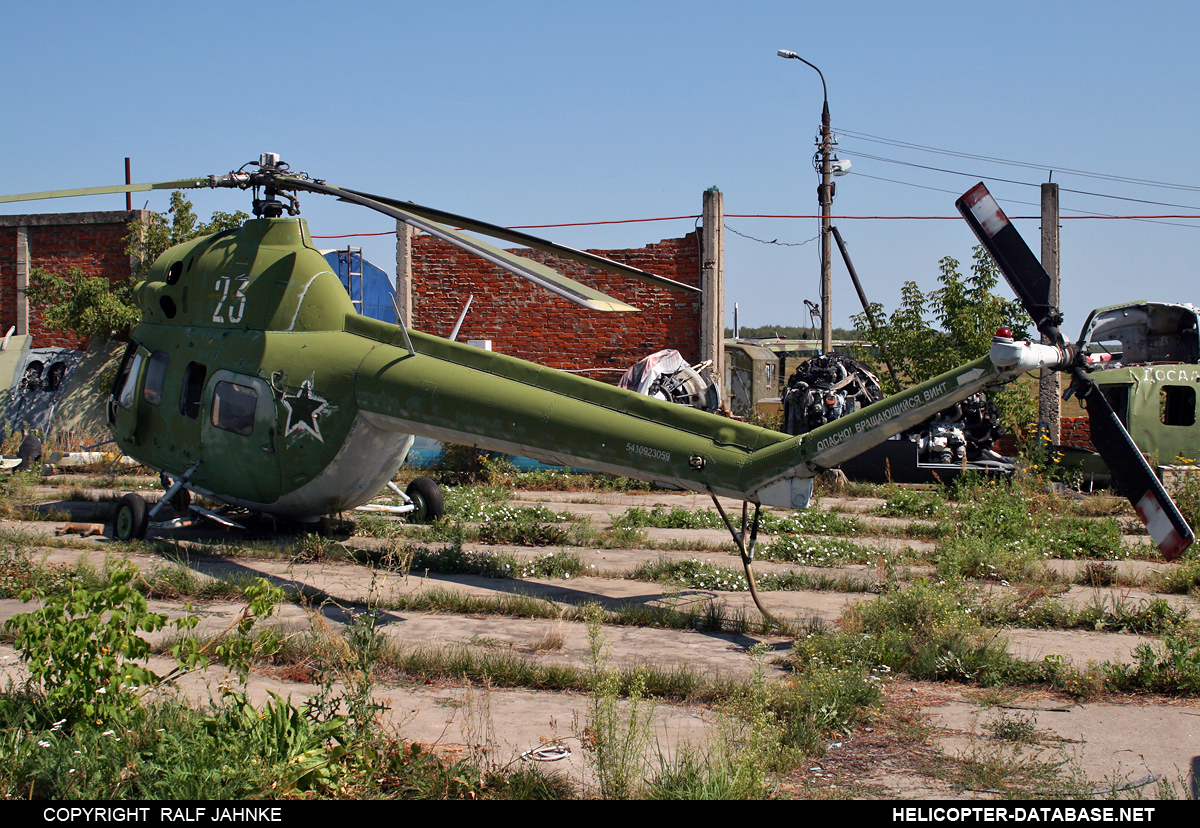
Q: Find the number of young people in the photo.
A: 0